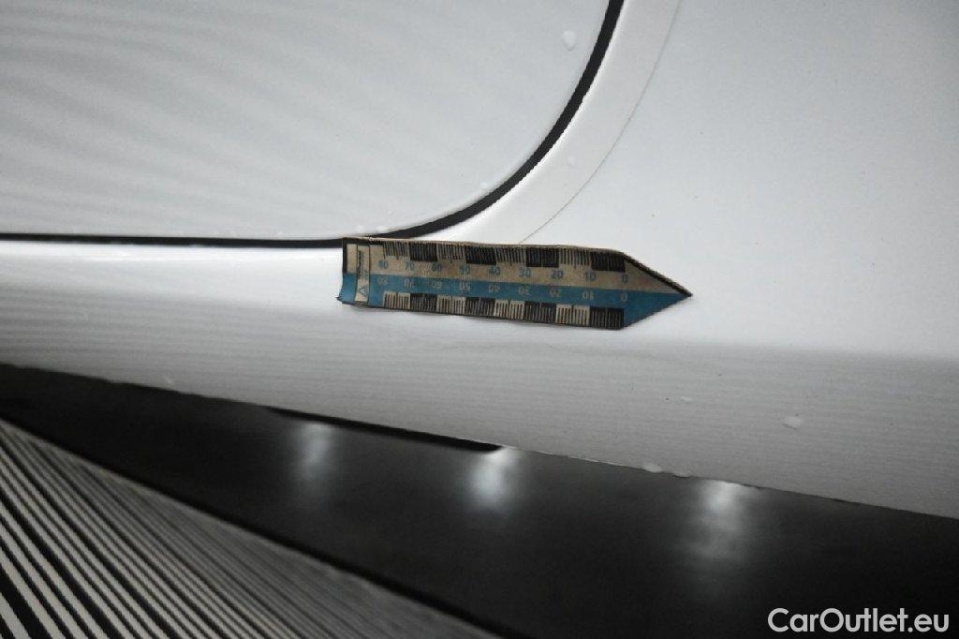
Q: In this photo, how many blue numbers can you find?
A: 9